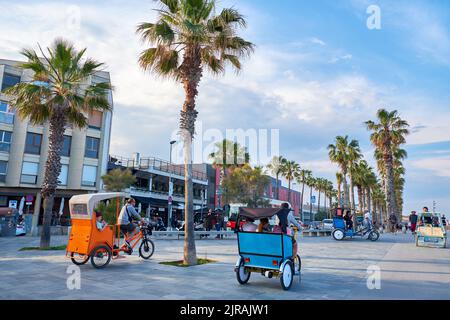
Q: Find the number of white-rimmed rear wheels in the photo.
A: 3